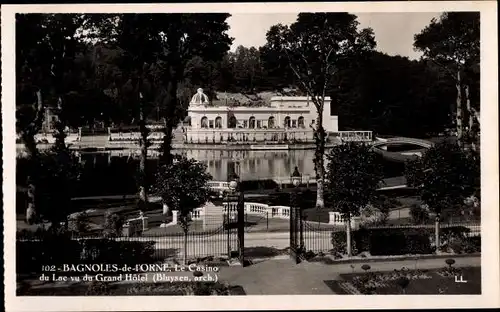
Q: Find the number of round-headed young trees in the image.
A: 3